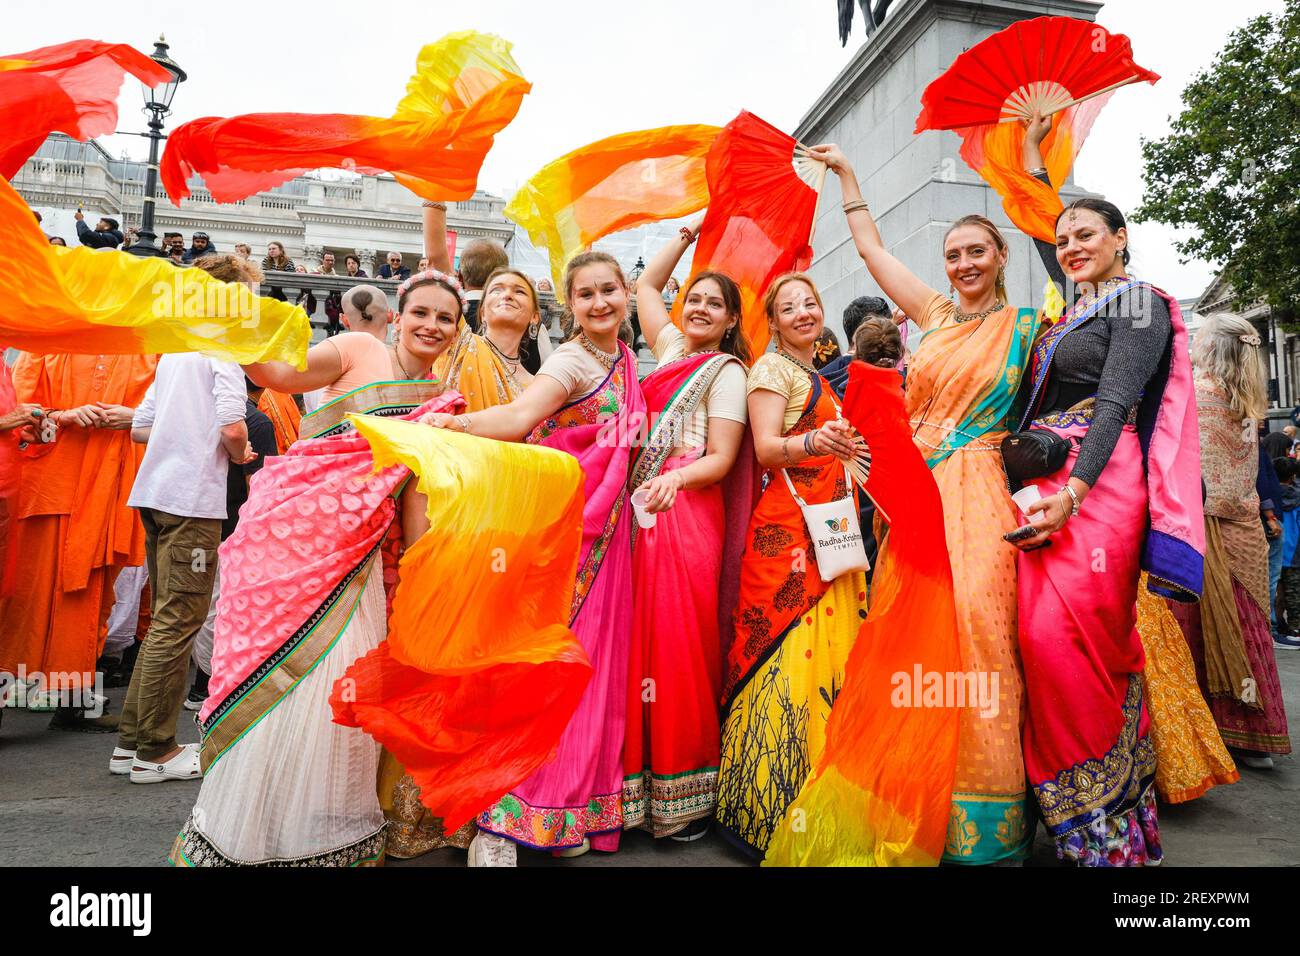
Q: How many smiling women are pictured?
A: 7